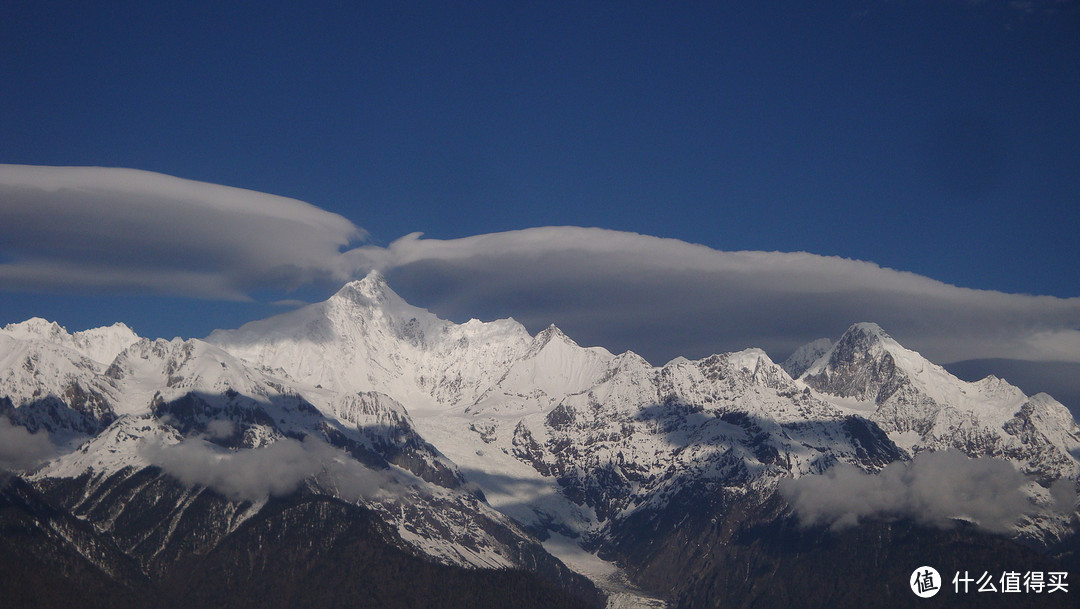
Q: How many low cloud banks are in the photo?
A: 3